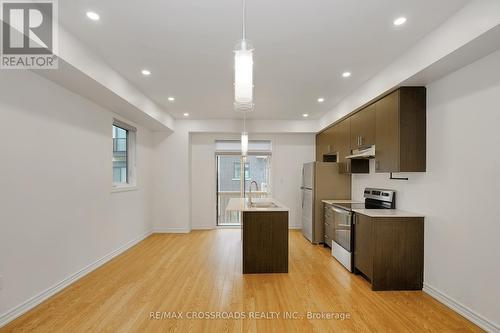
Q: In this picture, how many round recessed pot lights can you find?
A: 8